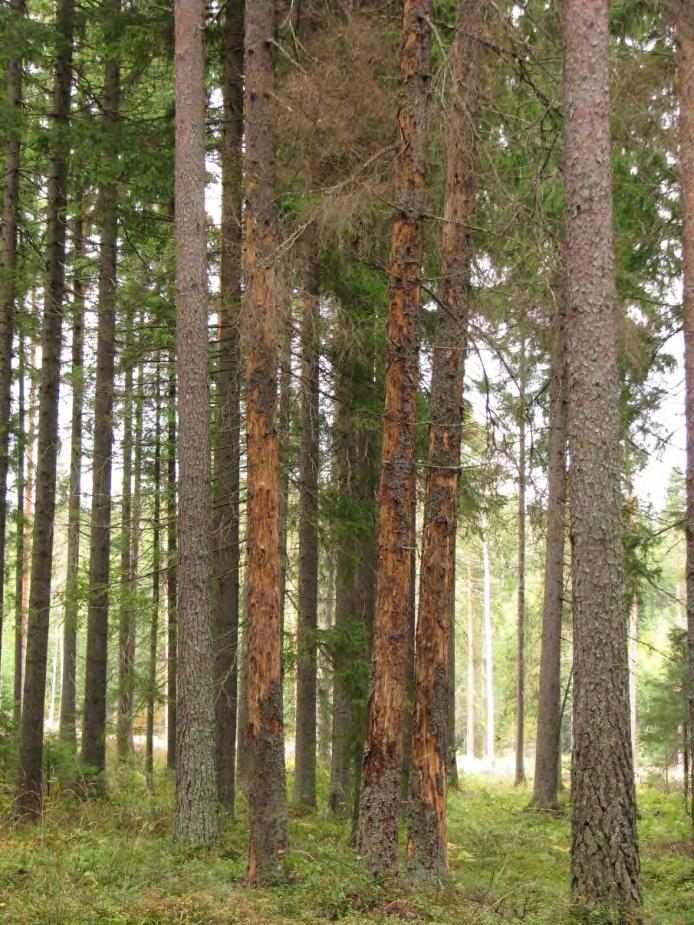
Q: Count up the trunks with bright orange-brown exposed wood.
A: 3